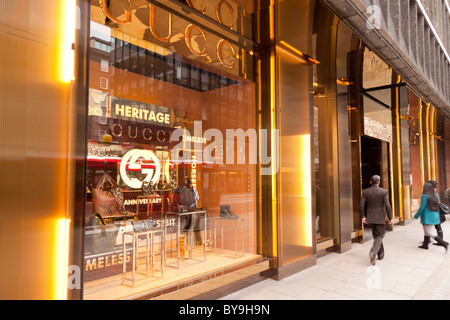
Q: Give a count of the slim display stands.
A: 4